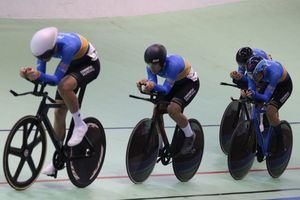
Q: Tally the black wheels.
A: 7